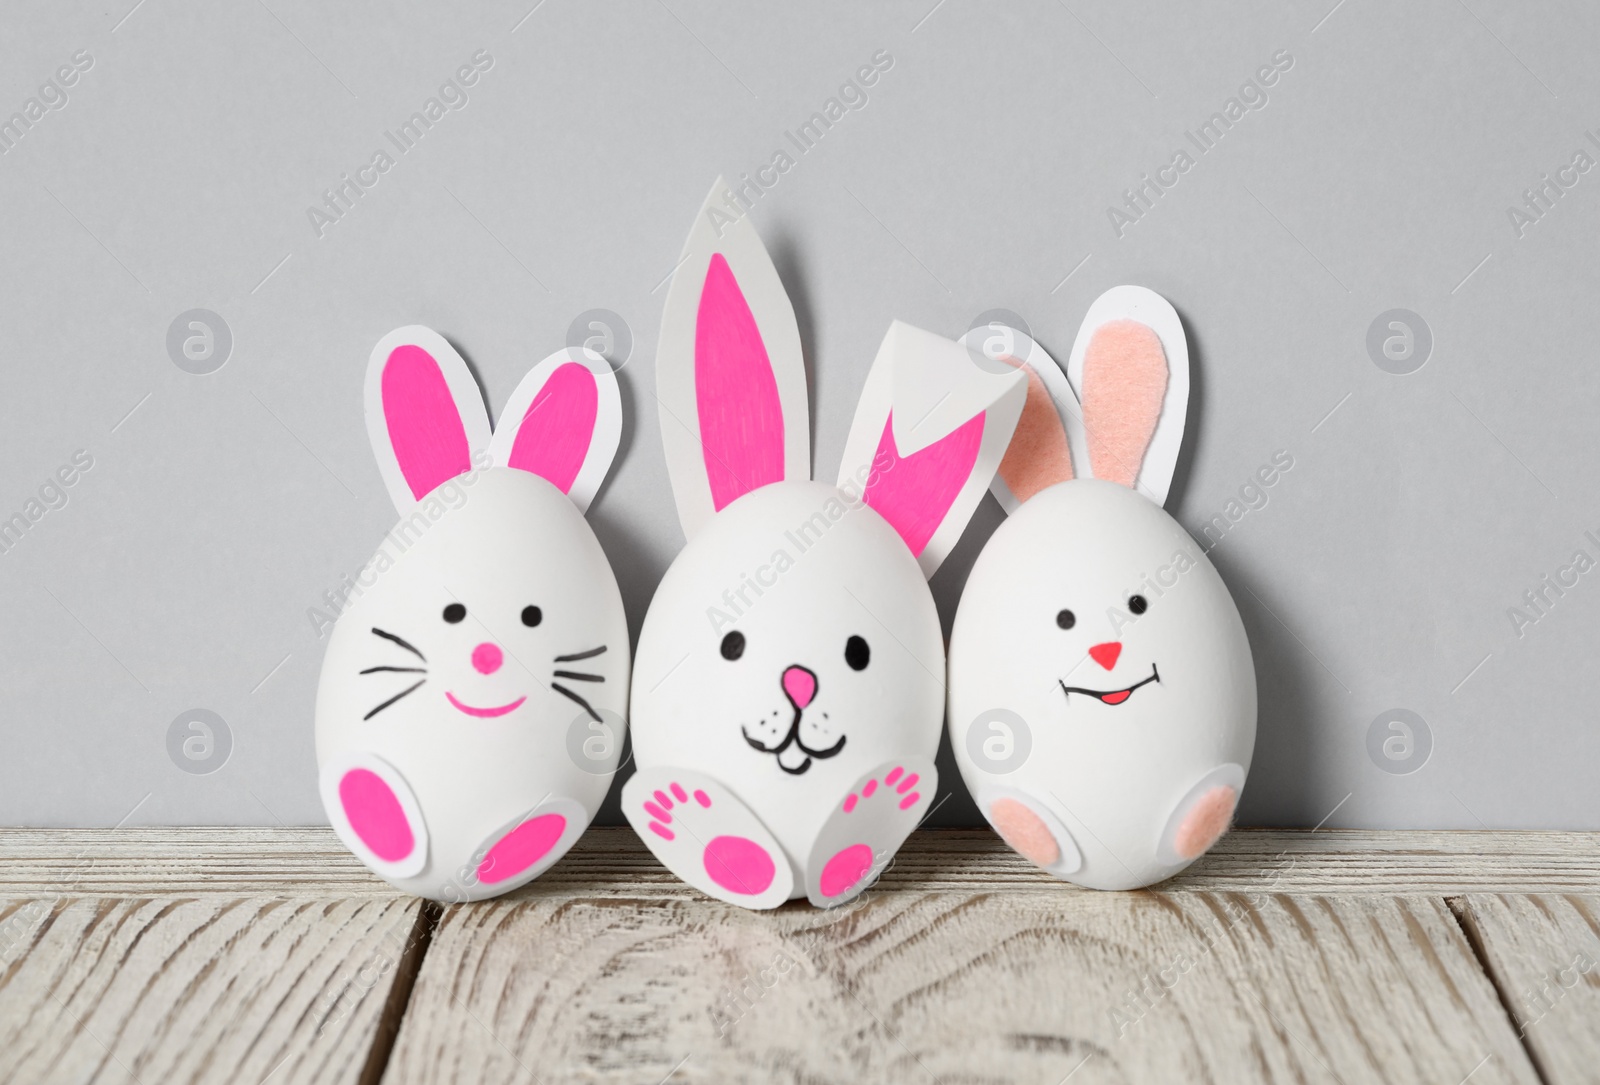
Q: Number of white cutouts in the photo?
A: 12